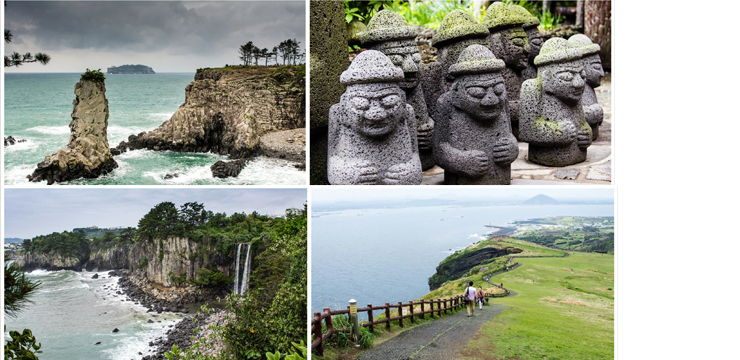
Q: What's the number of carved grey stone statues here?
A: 8